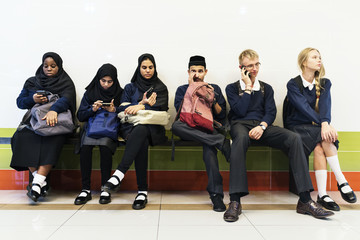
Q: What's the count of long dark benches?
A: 1